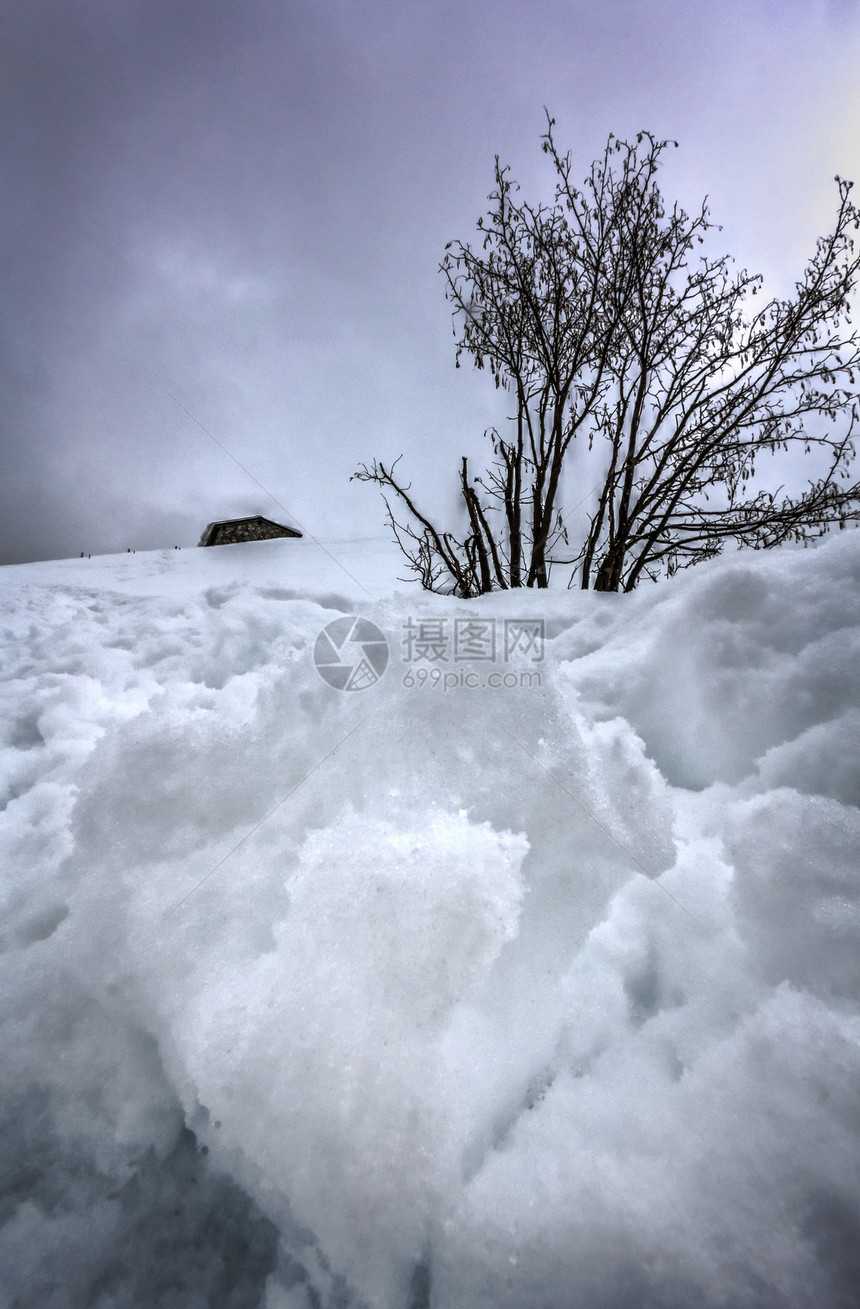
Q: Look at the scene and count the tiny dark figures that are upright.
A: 6